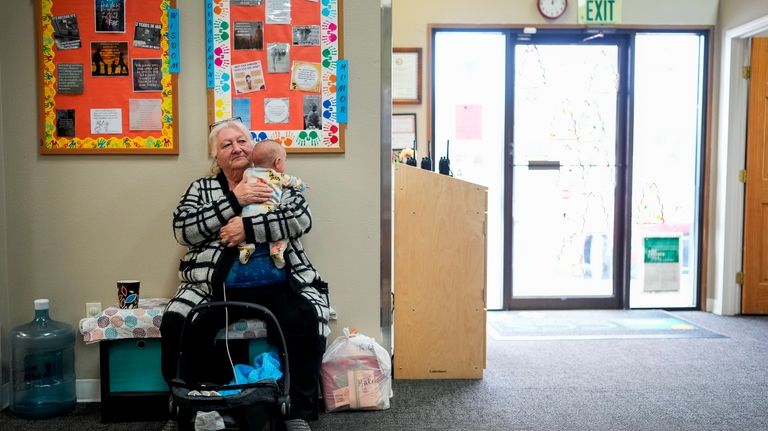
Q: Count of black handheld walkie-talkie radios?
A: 3